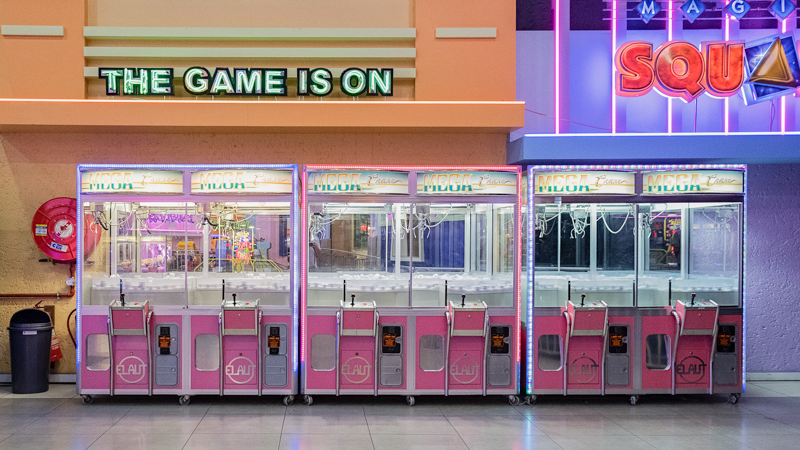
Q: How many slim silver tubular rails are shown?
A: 12